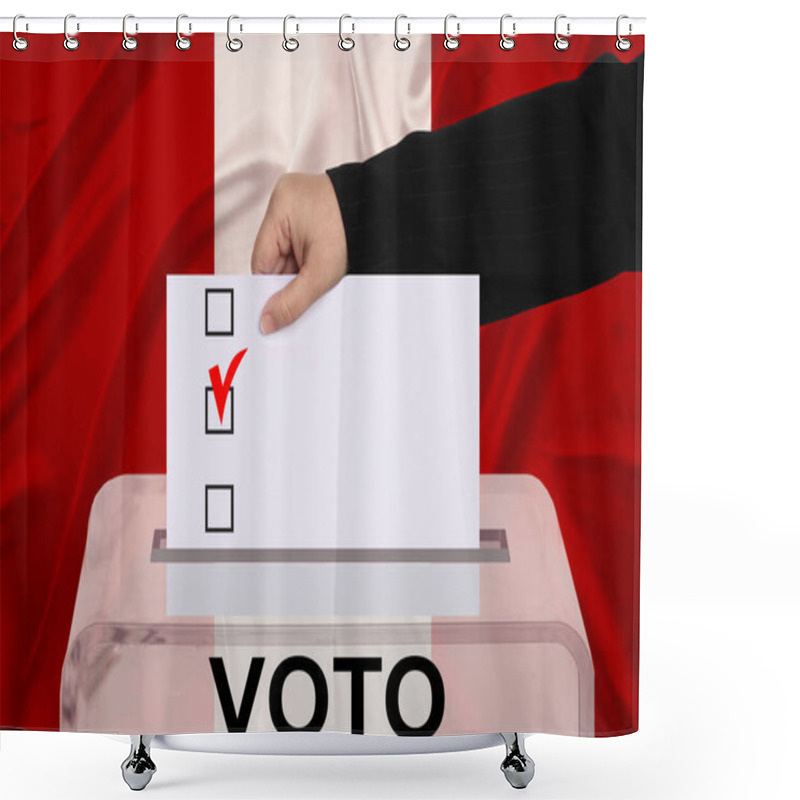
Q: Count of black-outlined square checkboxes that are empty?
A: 2